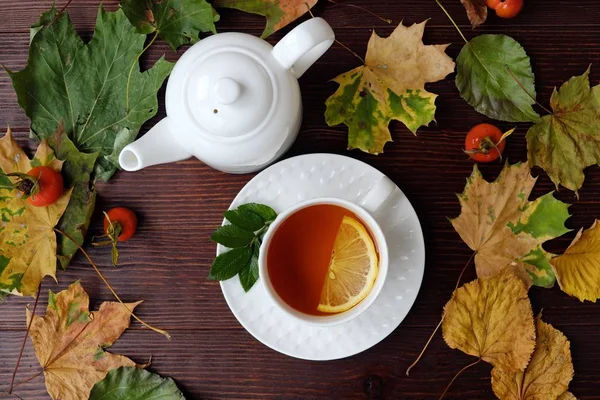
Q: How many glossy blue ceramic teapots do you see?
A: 0